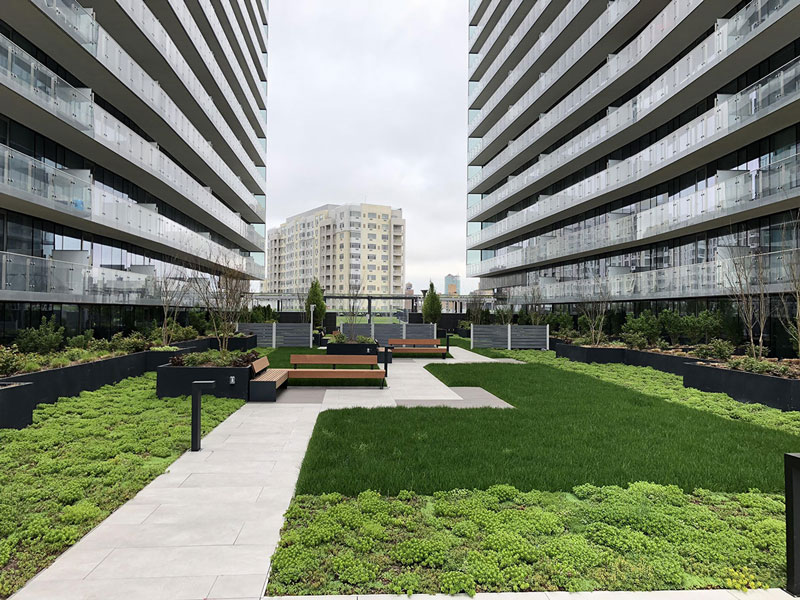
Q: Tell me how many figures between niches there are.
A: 0